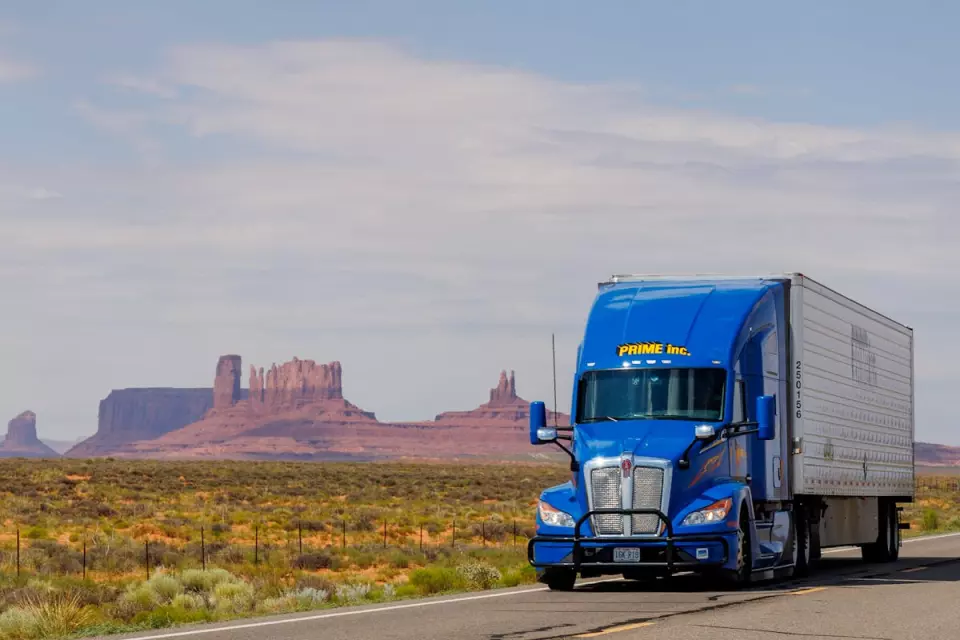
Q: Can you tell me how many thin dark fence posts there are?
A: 12